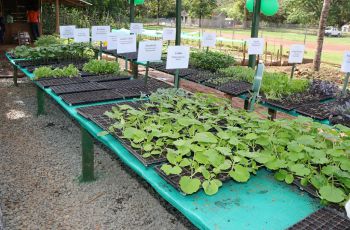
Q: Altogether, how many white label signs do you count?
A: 13